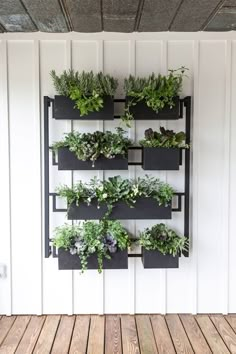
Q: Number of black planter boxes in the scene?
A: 7